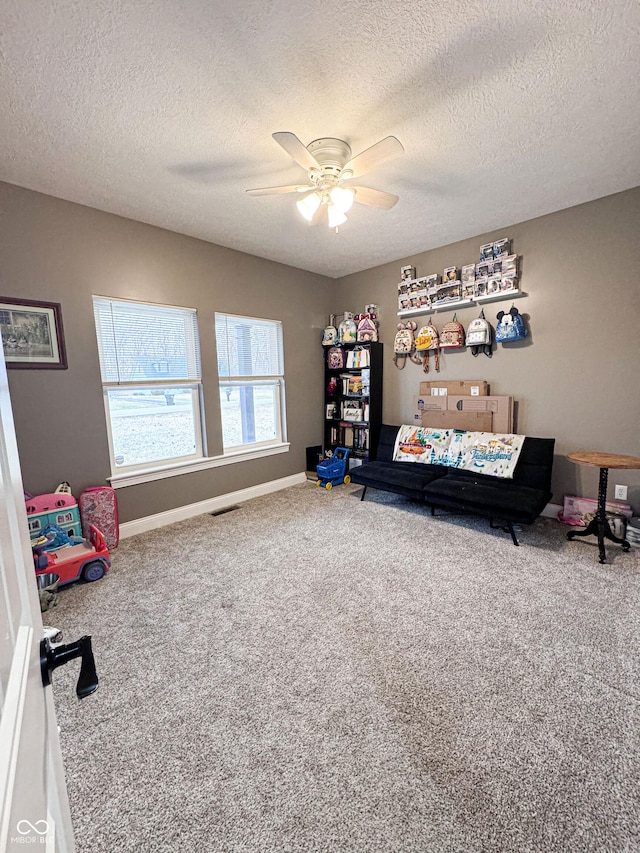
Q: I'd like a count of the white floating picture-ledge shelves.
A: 3